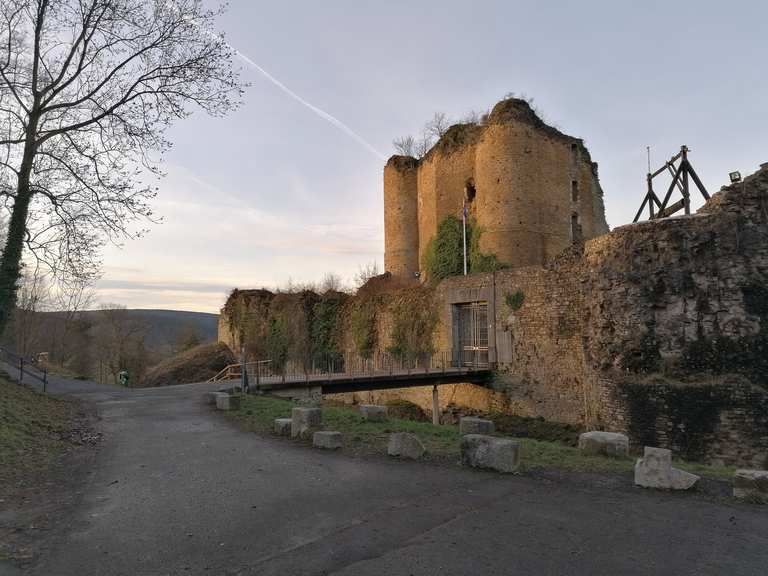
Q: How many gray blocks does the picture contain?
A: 12